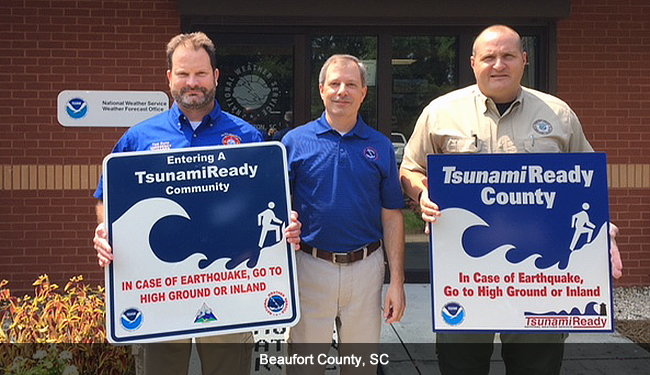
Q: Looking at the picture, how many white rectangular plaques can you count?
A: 1